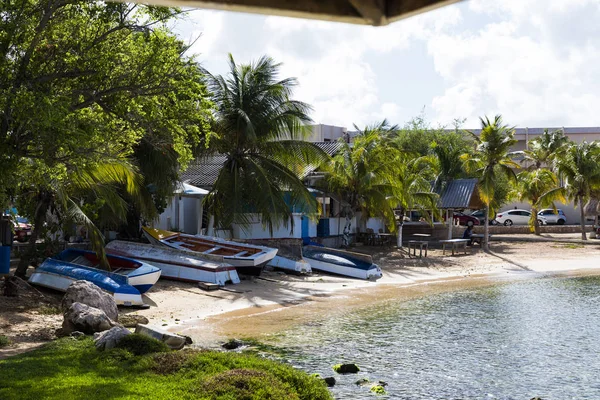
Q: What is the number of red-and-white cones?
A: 0